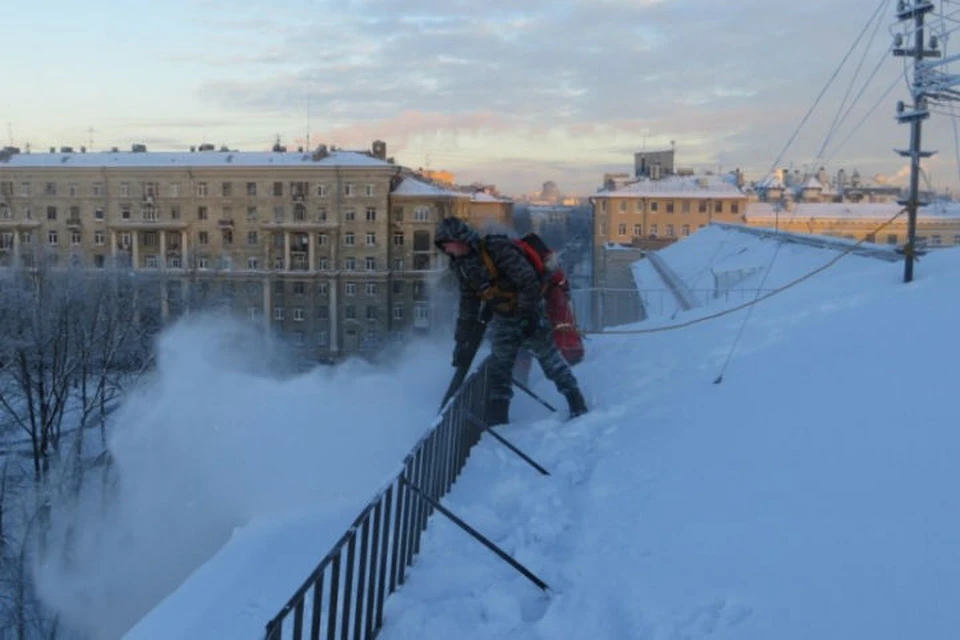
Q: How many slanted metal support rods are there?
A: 3